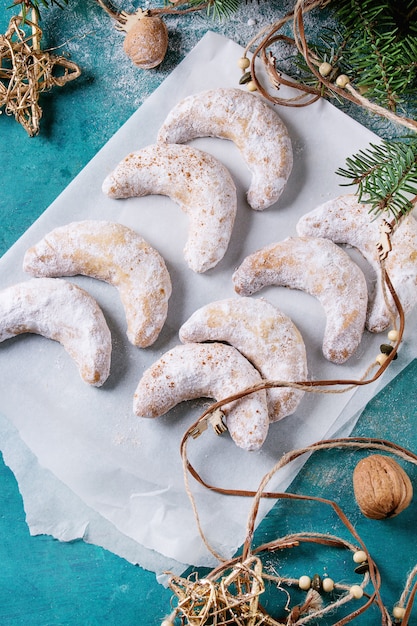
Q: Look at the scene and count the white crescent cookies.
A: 8